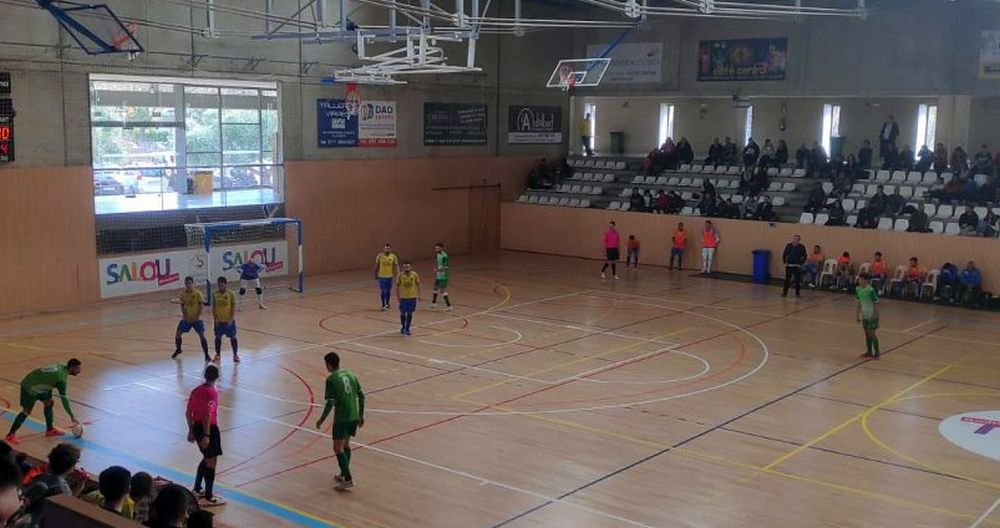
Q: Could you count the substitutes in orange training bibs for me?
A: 7